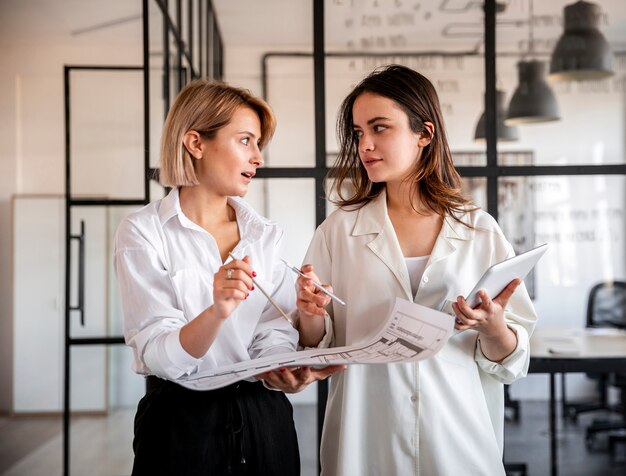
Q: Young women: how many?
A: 2